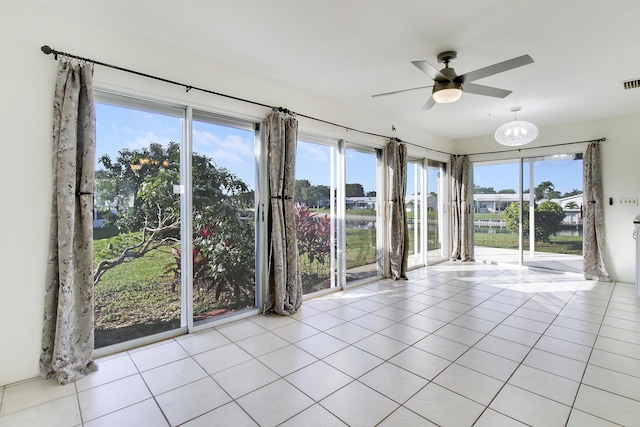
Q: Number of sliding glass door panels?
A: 8